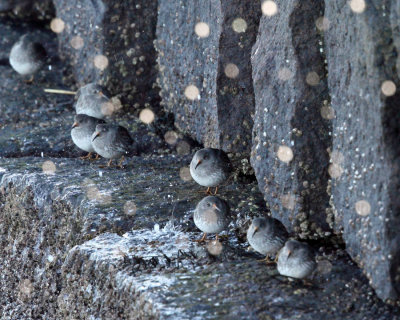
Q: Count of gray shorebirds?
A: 8